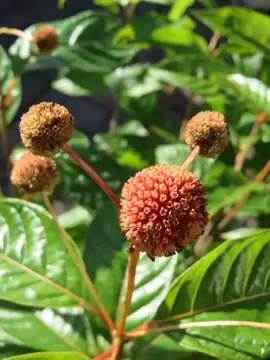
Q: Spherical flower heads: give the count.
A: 5